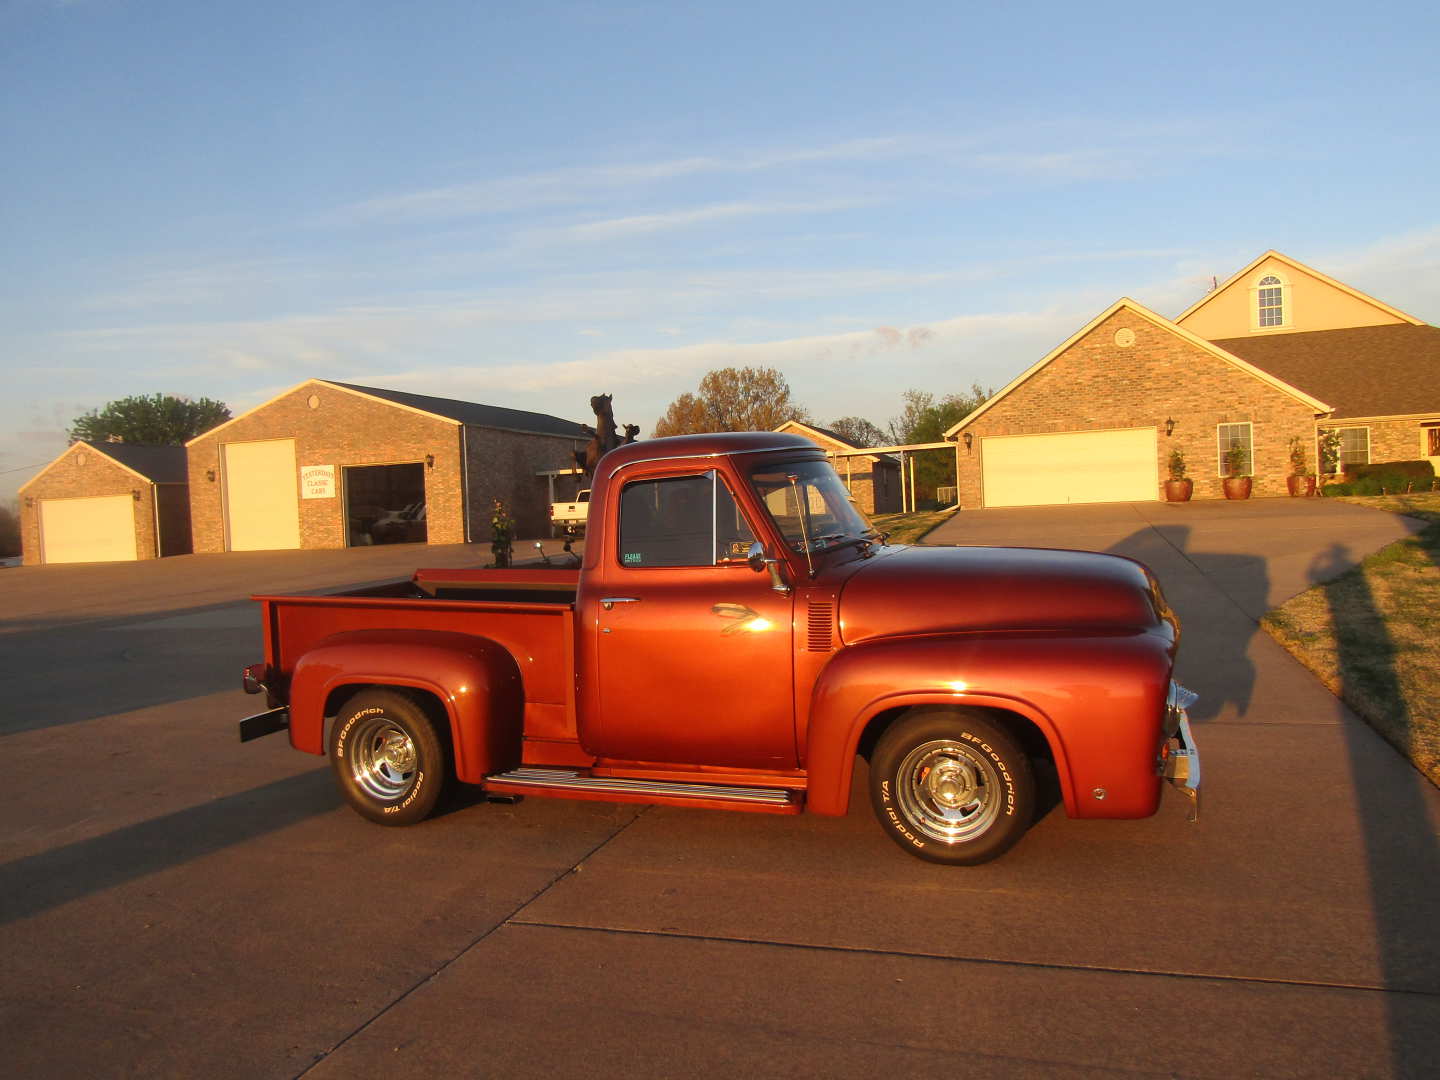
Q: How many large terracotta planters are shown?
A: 3